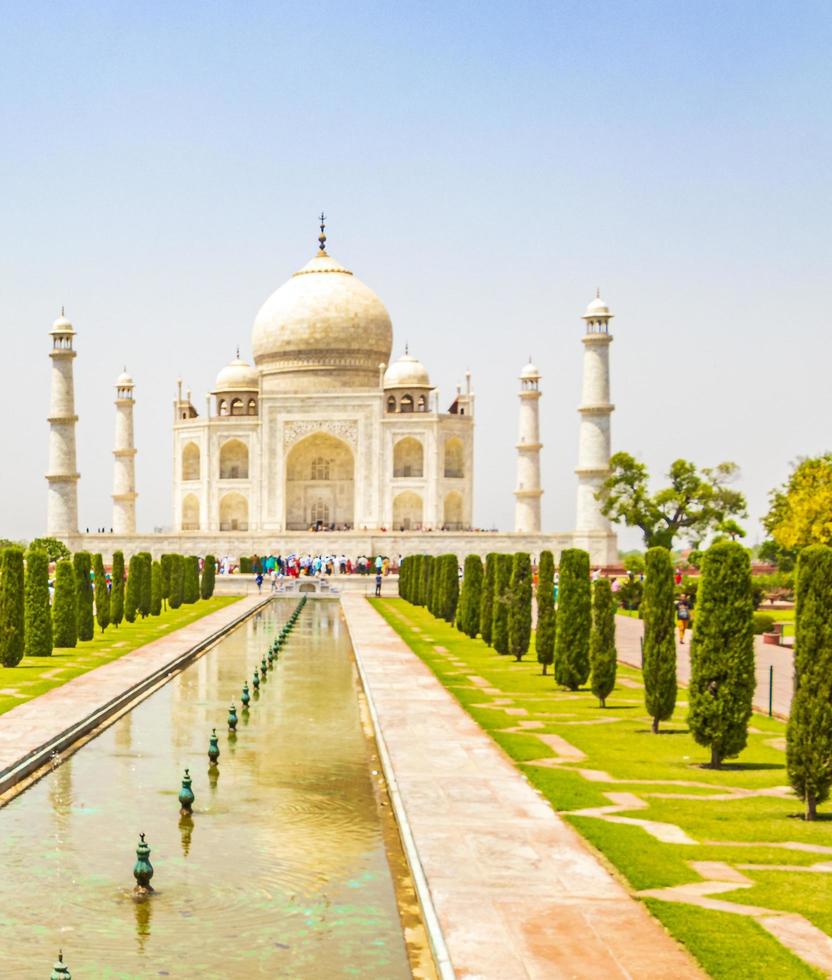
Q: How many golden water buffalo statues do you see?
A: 0